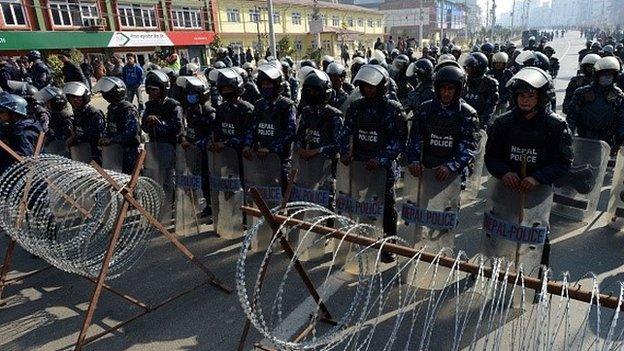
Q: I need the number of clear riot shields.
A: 14